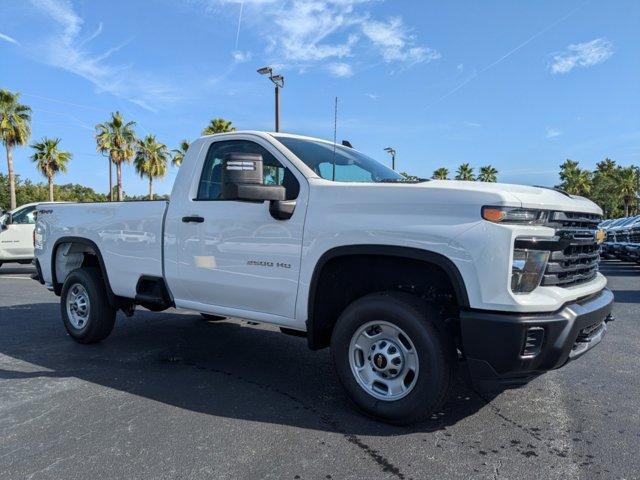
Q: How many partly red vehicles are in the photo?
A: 0